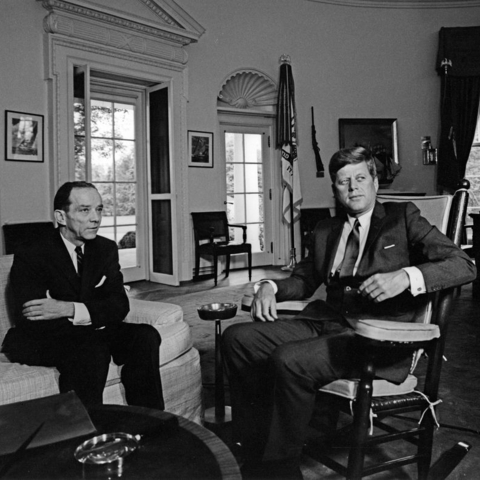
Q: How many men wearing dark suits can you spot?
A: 2